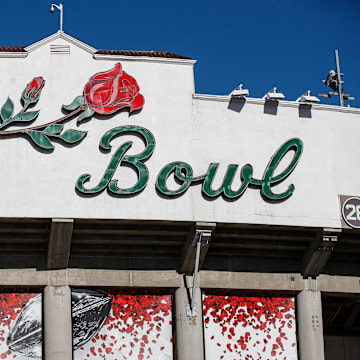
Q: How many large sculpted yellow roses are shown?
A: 0